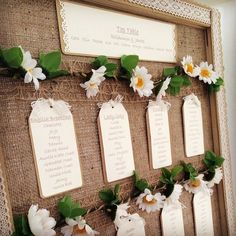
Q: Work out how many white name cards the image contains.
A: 7